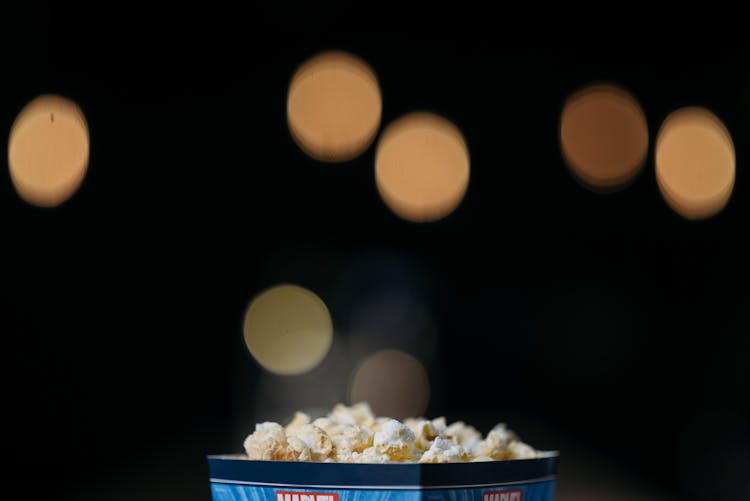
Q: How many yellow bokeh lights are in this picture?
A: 1